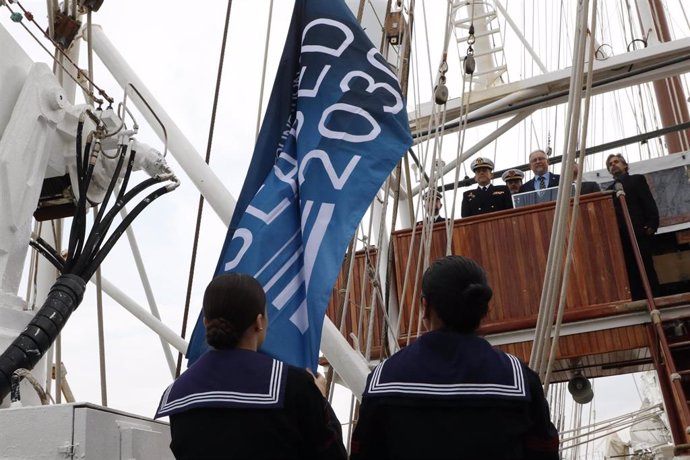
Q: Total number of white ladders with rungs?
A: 1